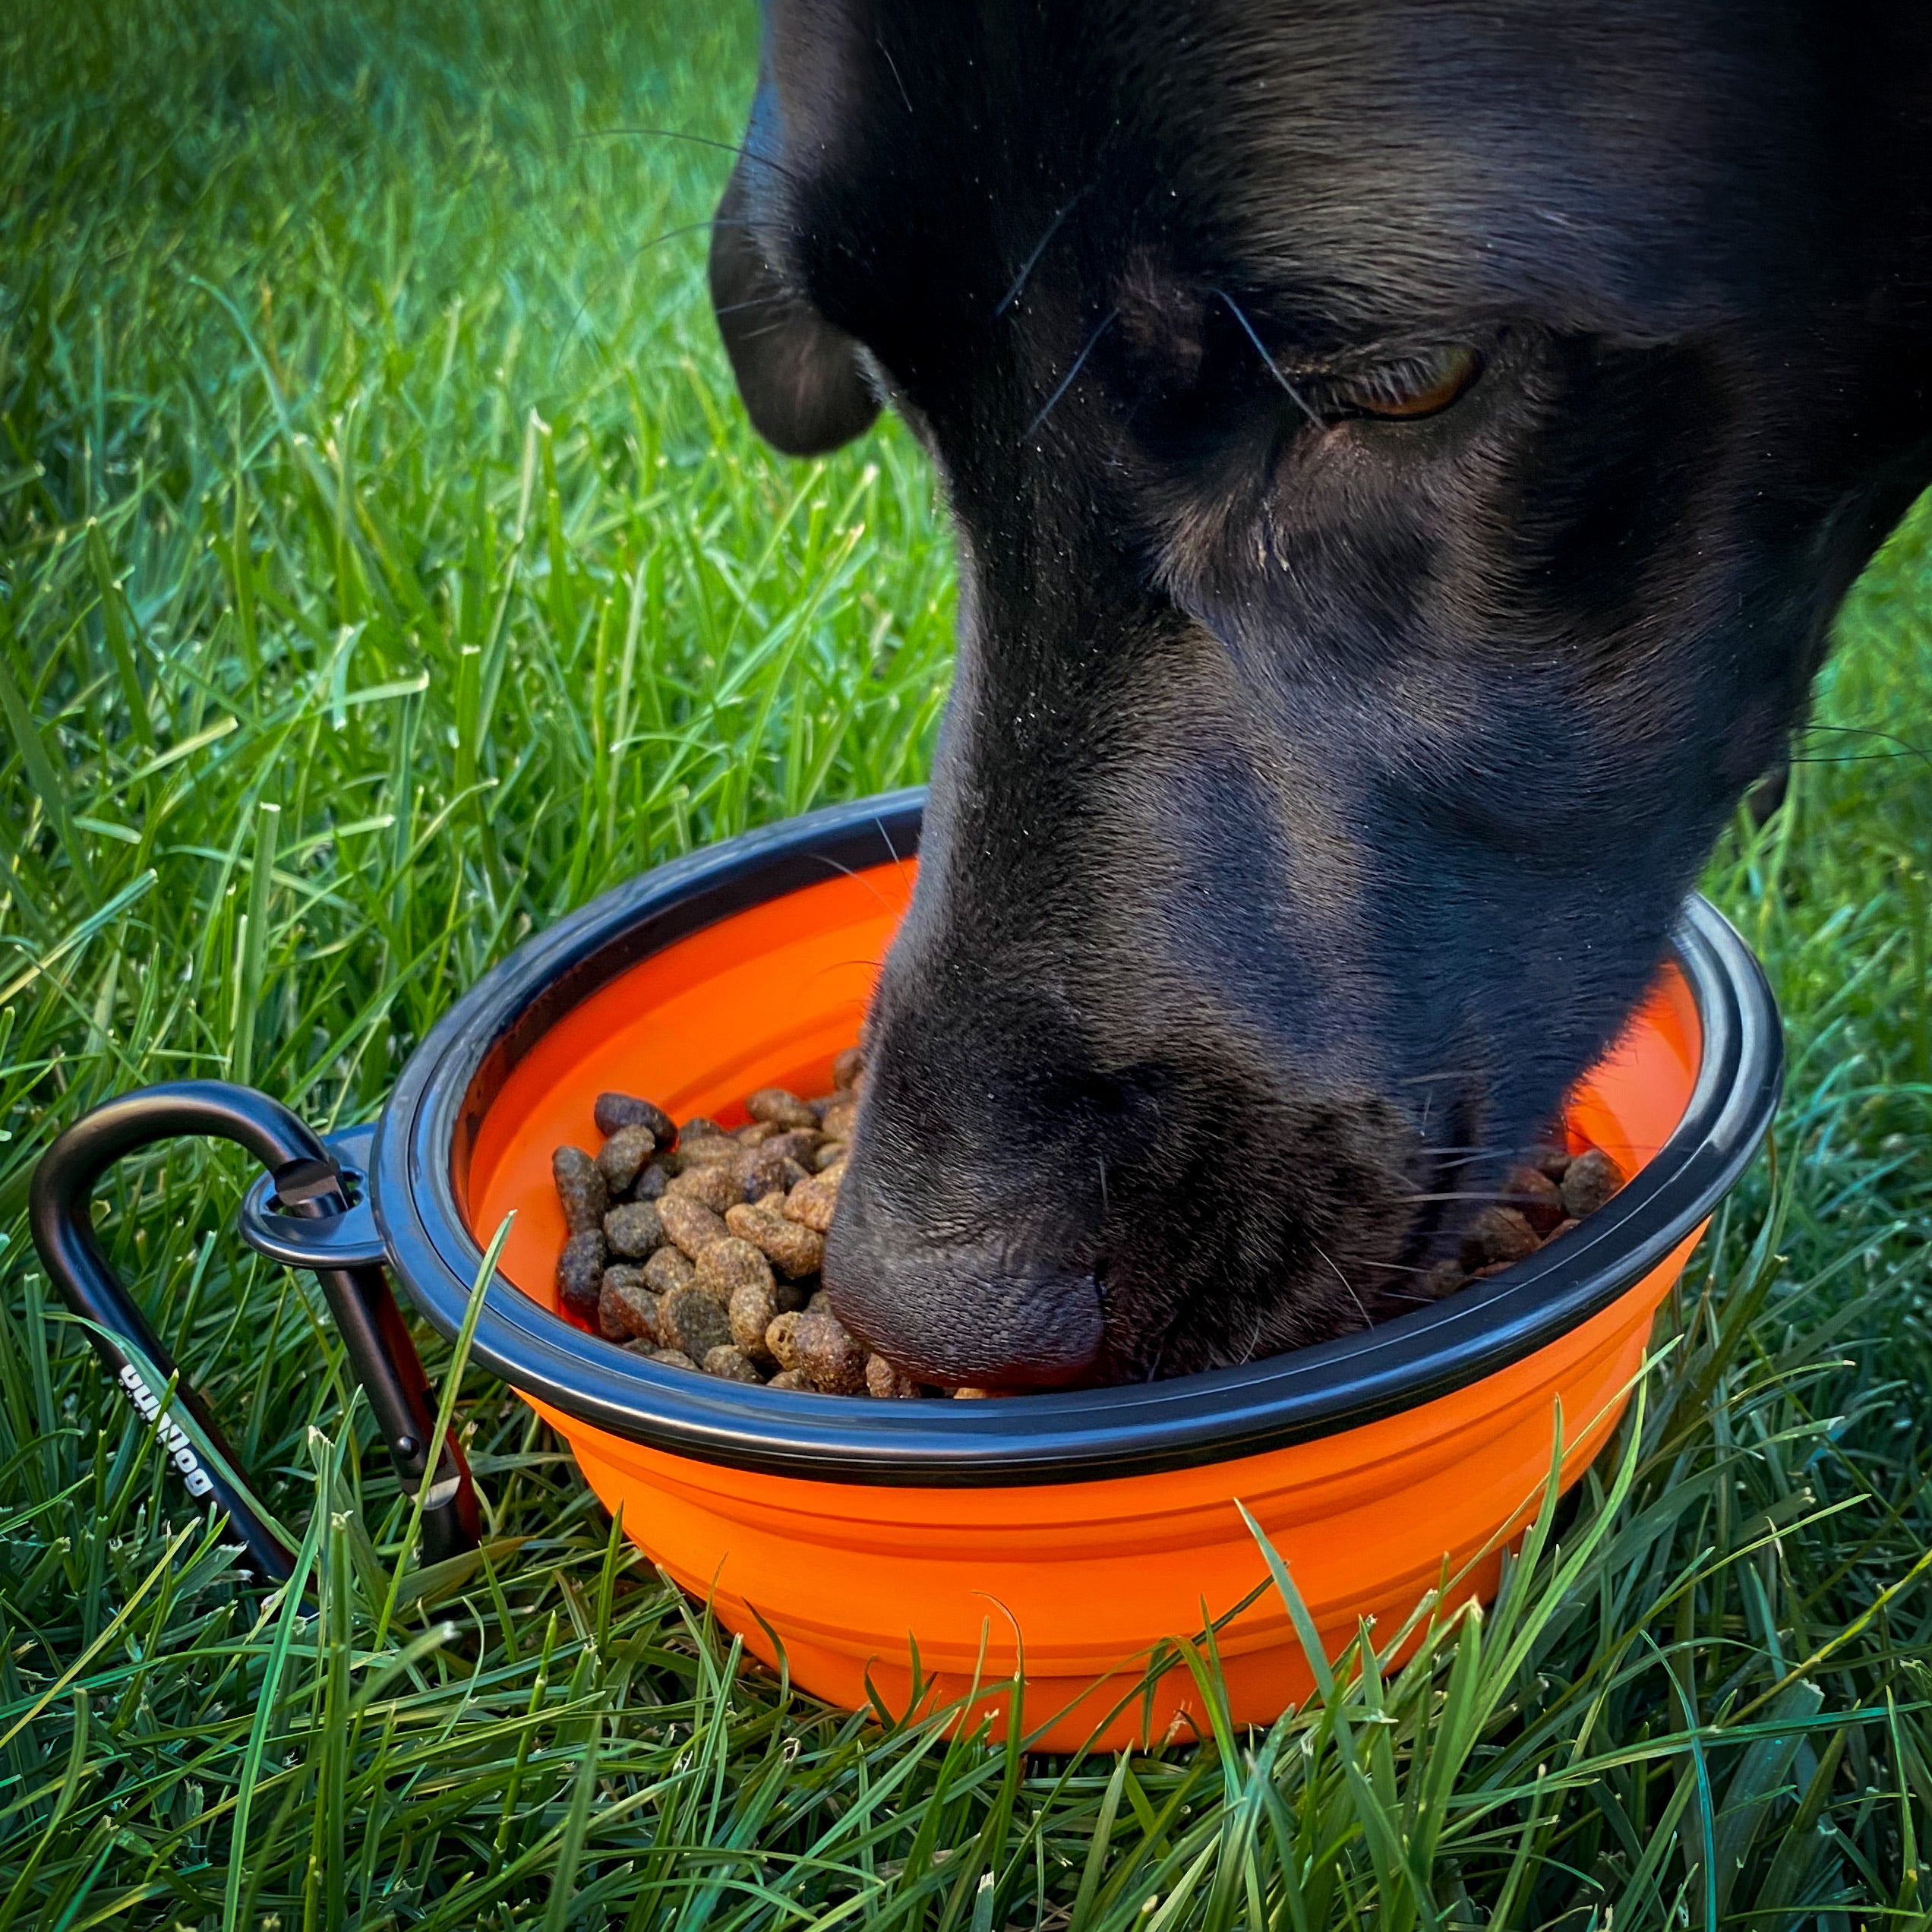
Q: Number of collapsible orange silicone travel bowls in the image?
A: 1